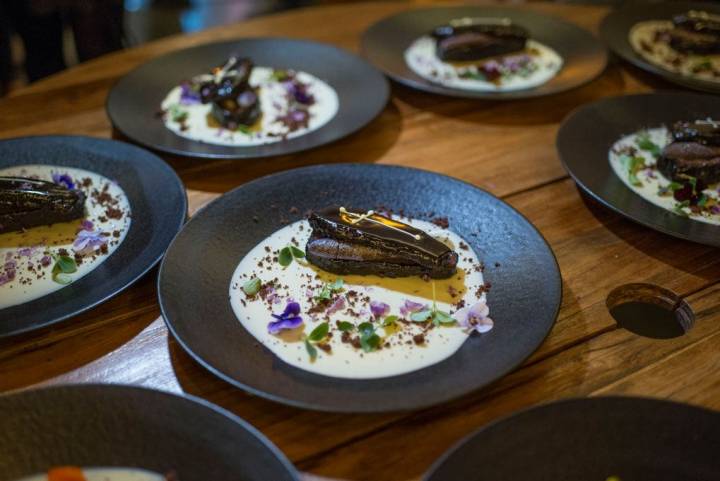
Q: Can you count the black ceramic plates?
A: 8